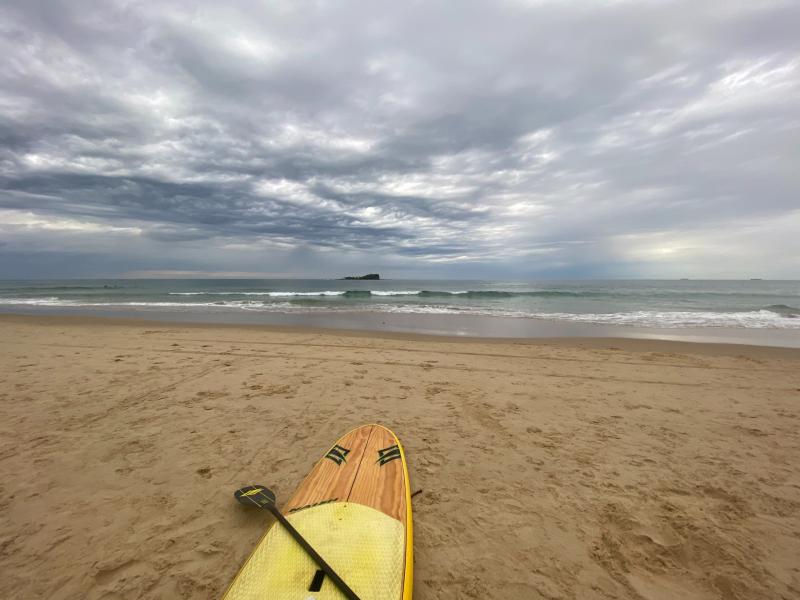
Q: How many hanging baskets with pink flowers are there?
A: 0